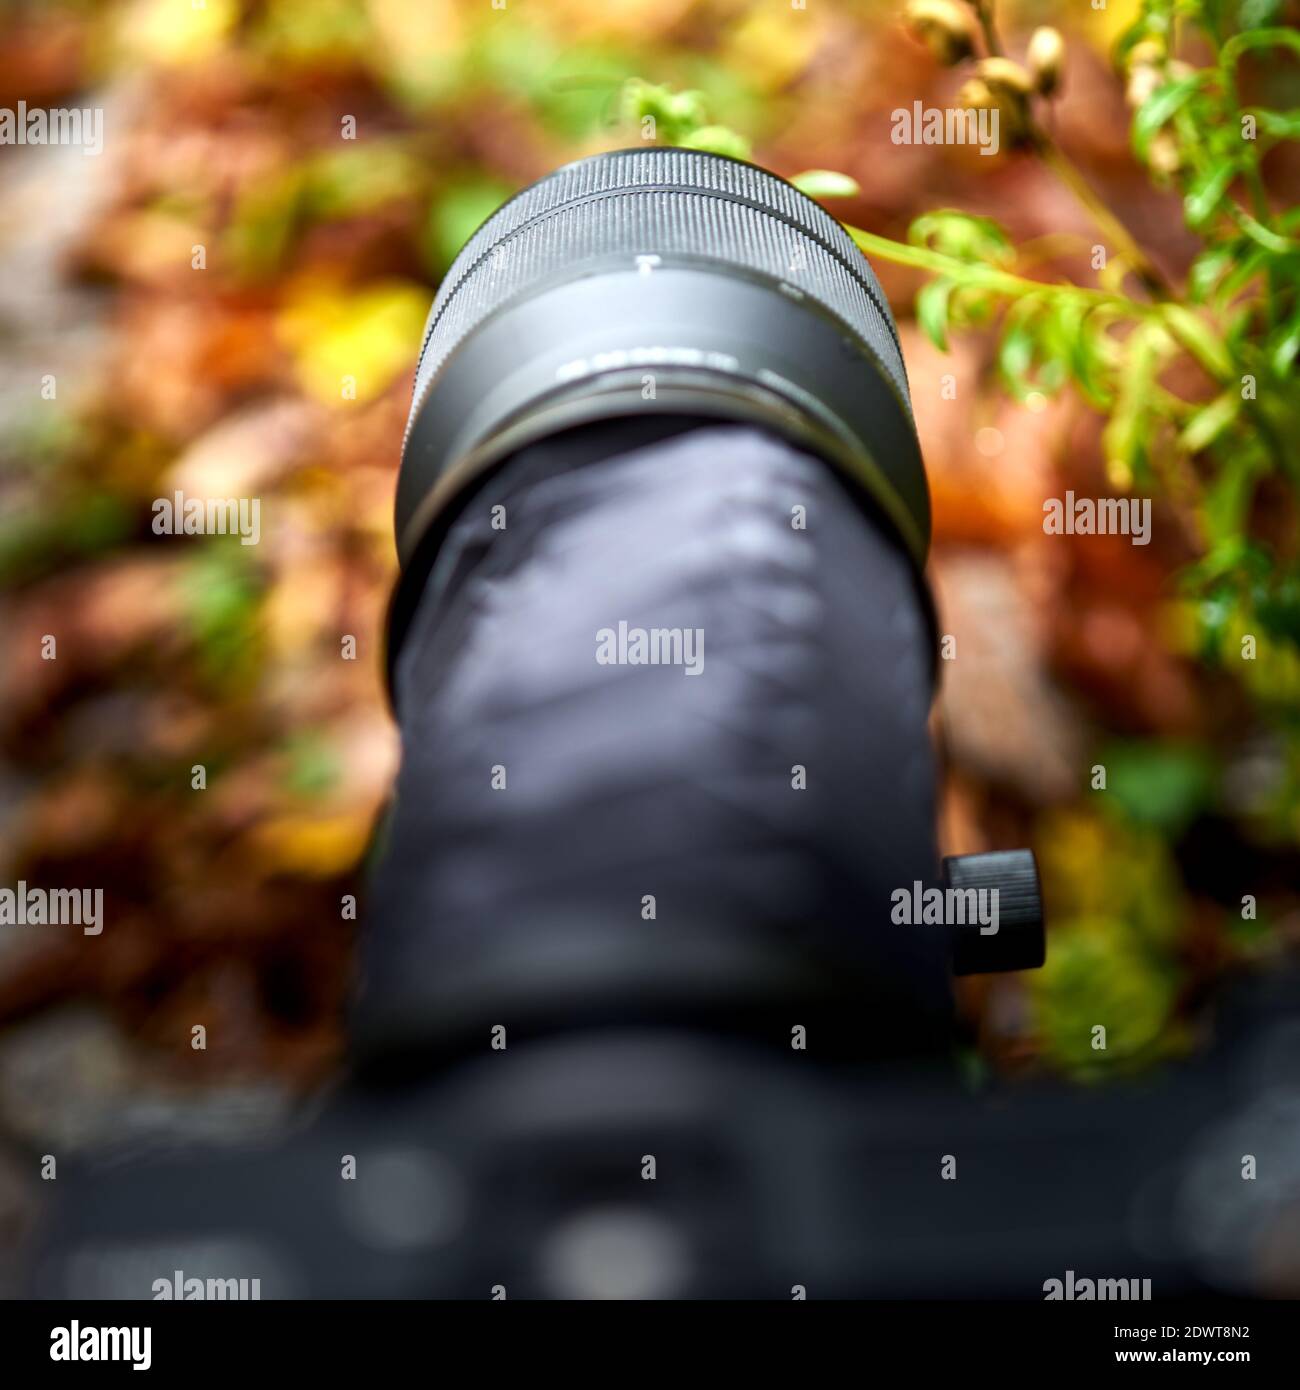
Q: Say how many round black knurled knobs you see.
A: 1